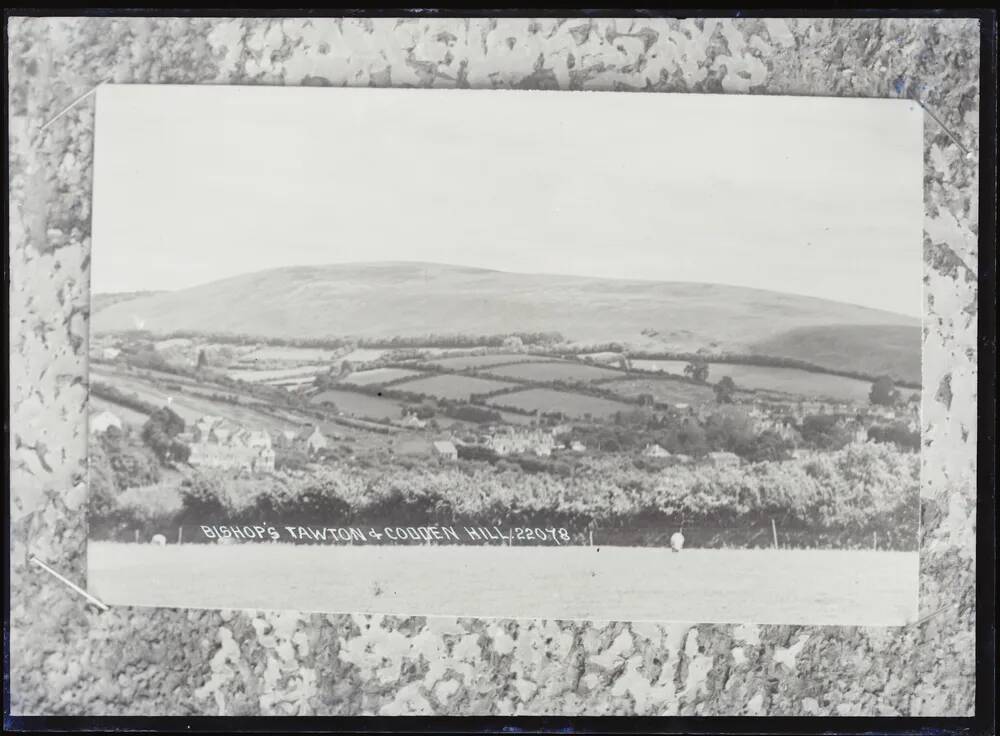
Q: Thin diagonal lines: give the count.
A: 4